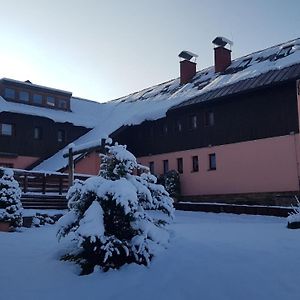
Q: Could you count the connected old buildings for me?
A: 2